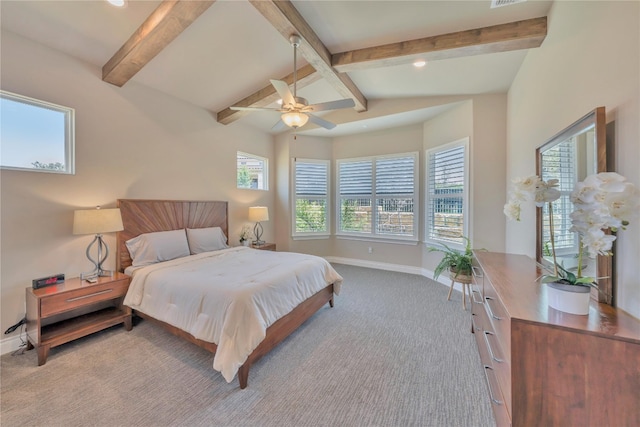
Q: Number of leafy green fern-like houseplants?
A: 1